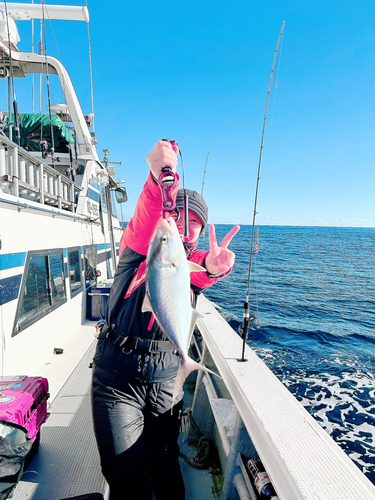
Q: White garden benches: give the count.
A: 0